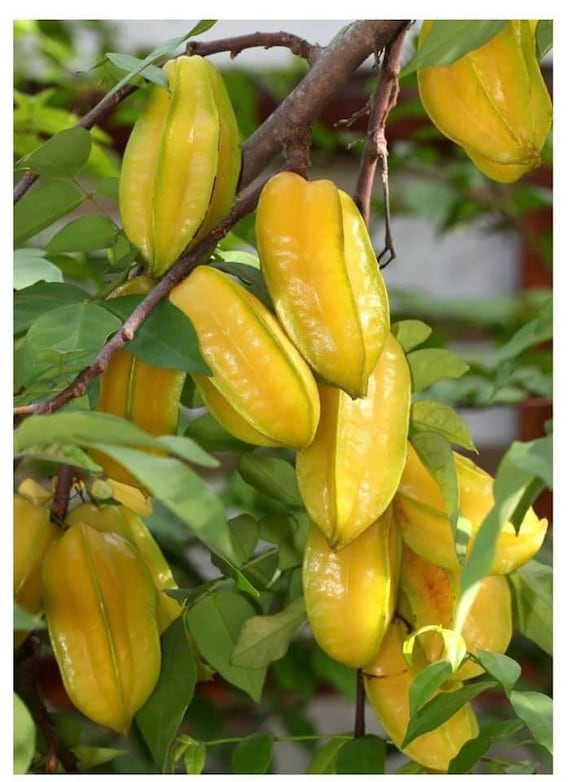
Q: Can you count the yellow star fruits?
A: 13